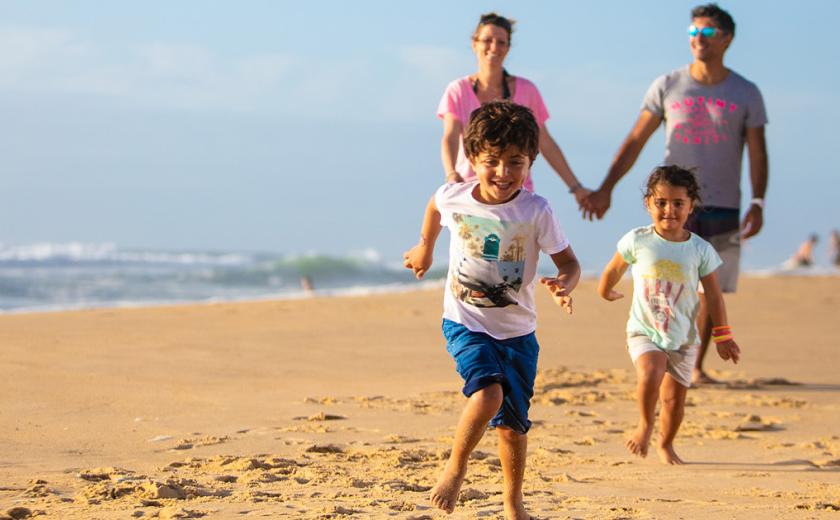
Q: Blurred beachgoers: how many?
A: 3